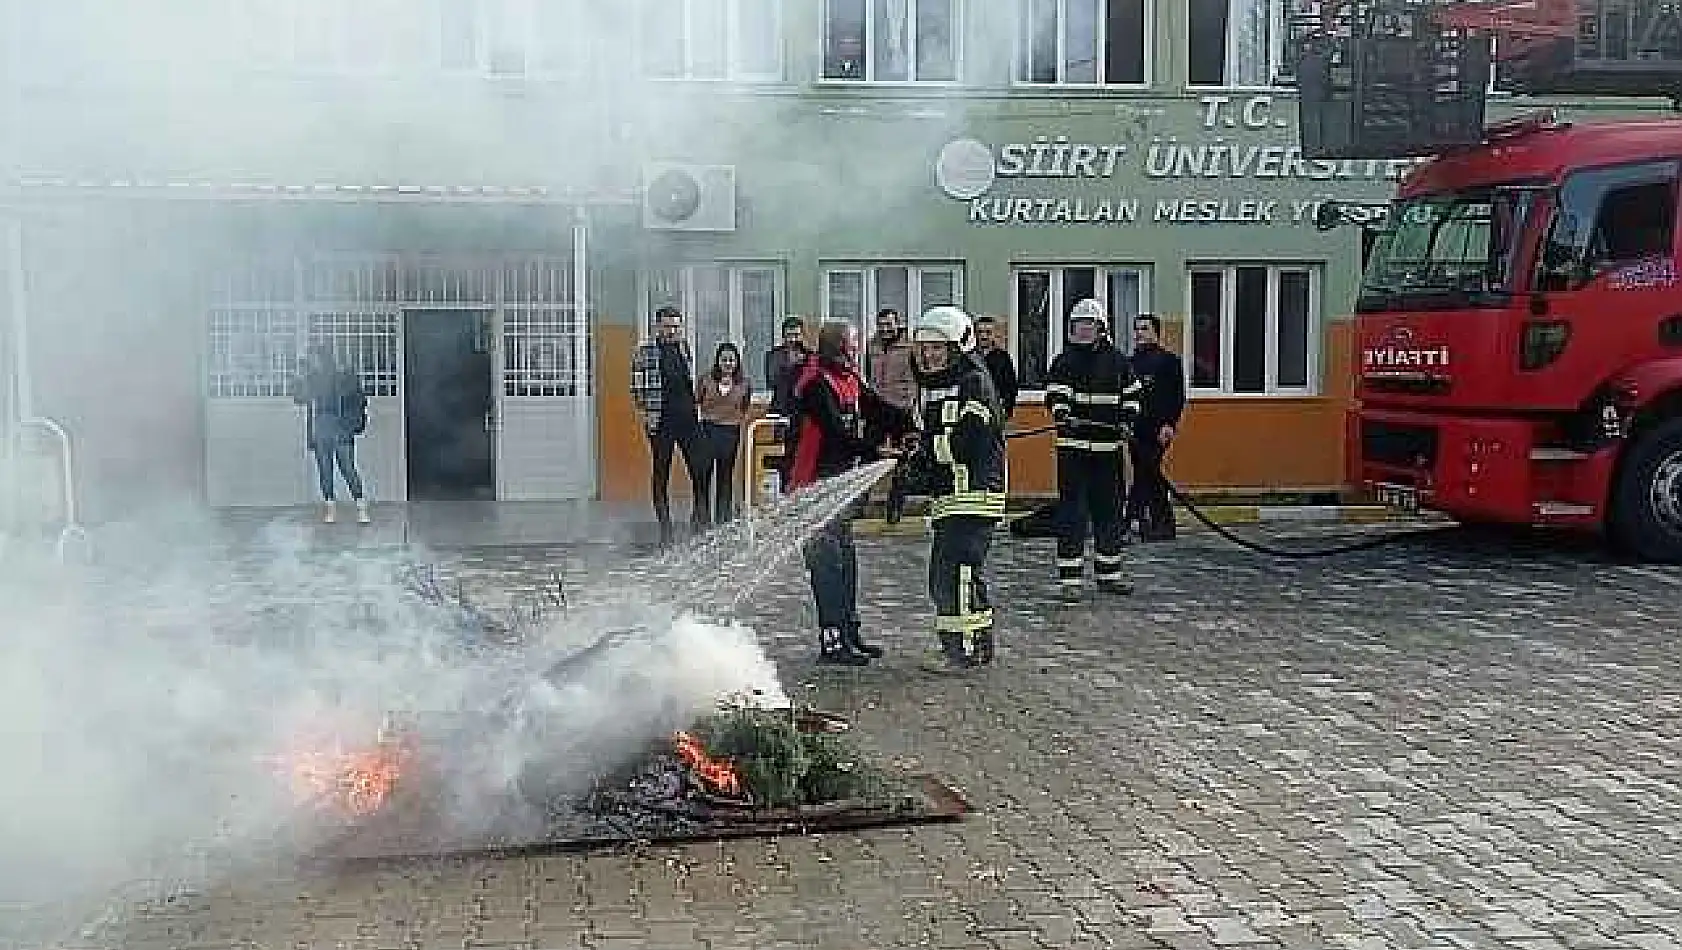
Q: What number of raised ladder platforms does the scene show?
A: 1